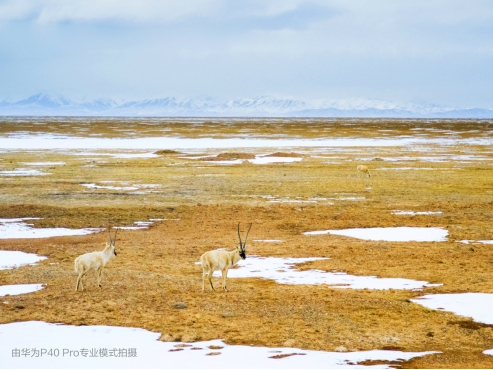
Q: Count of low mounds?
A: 3